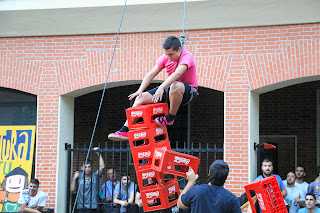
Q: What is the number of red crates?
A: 7